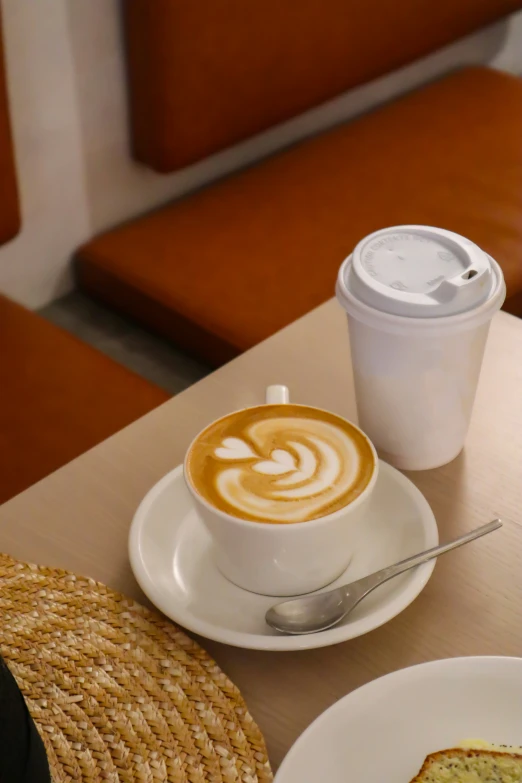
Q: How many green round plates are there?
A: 0